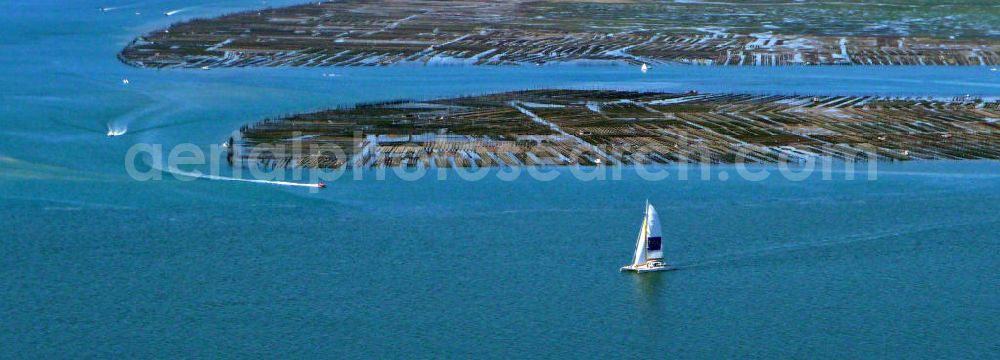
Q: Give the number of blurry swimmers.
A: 0